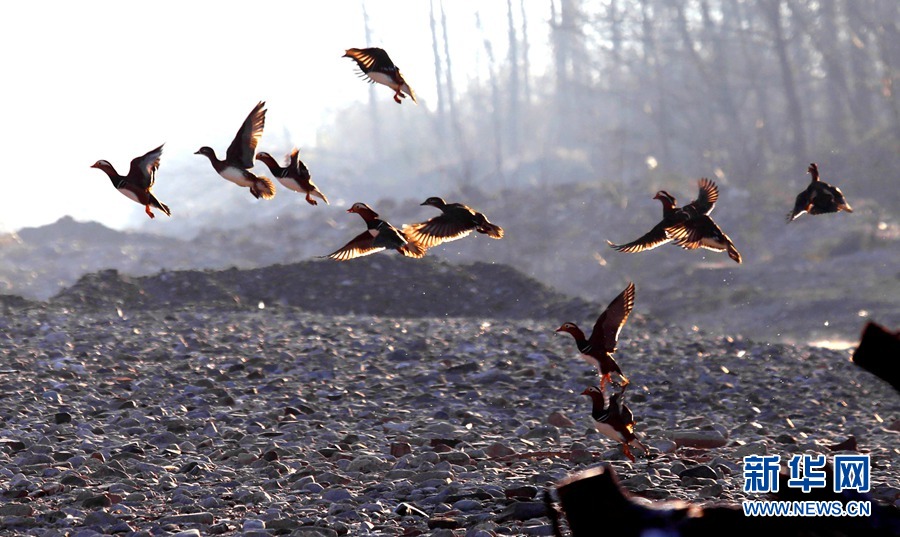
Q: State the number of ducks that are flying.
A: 11